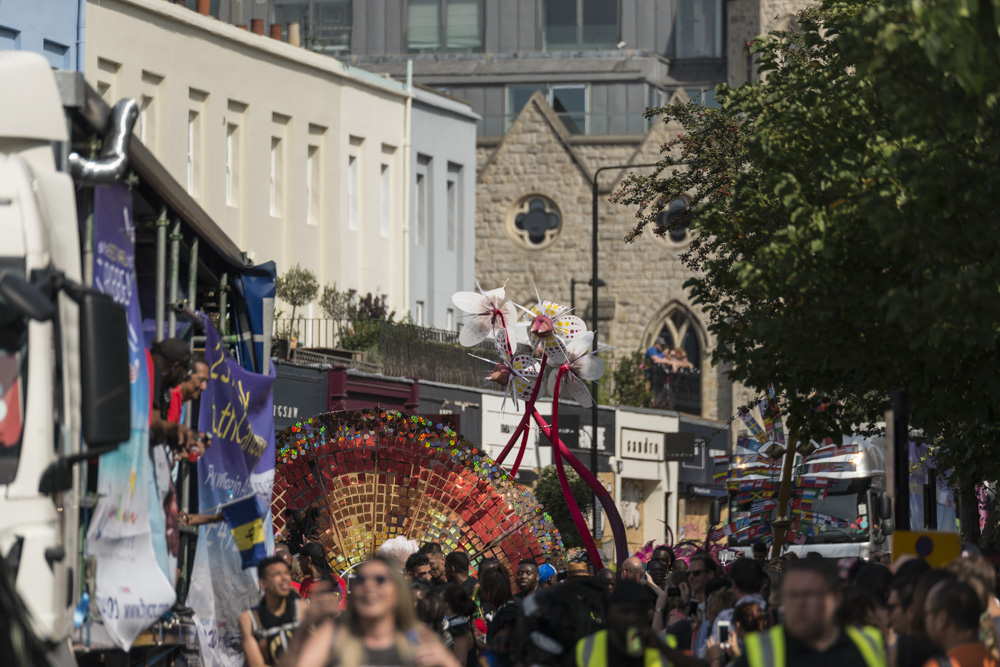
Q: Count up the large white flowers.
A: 4